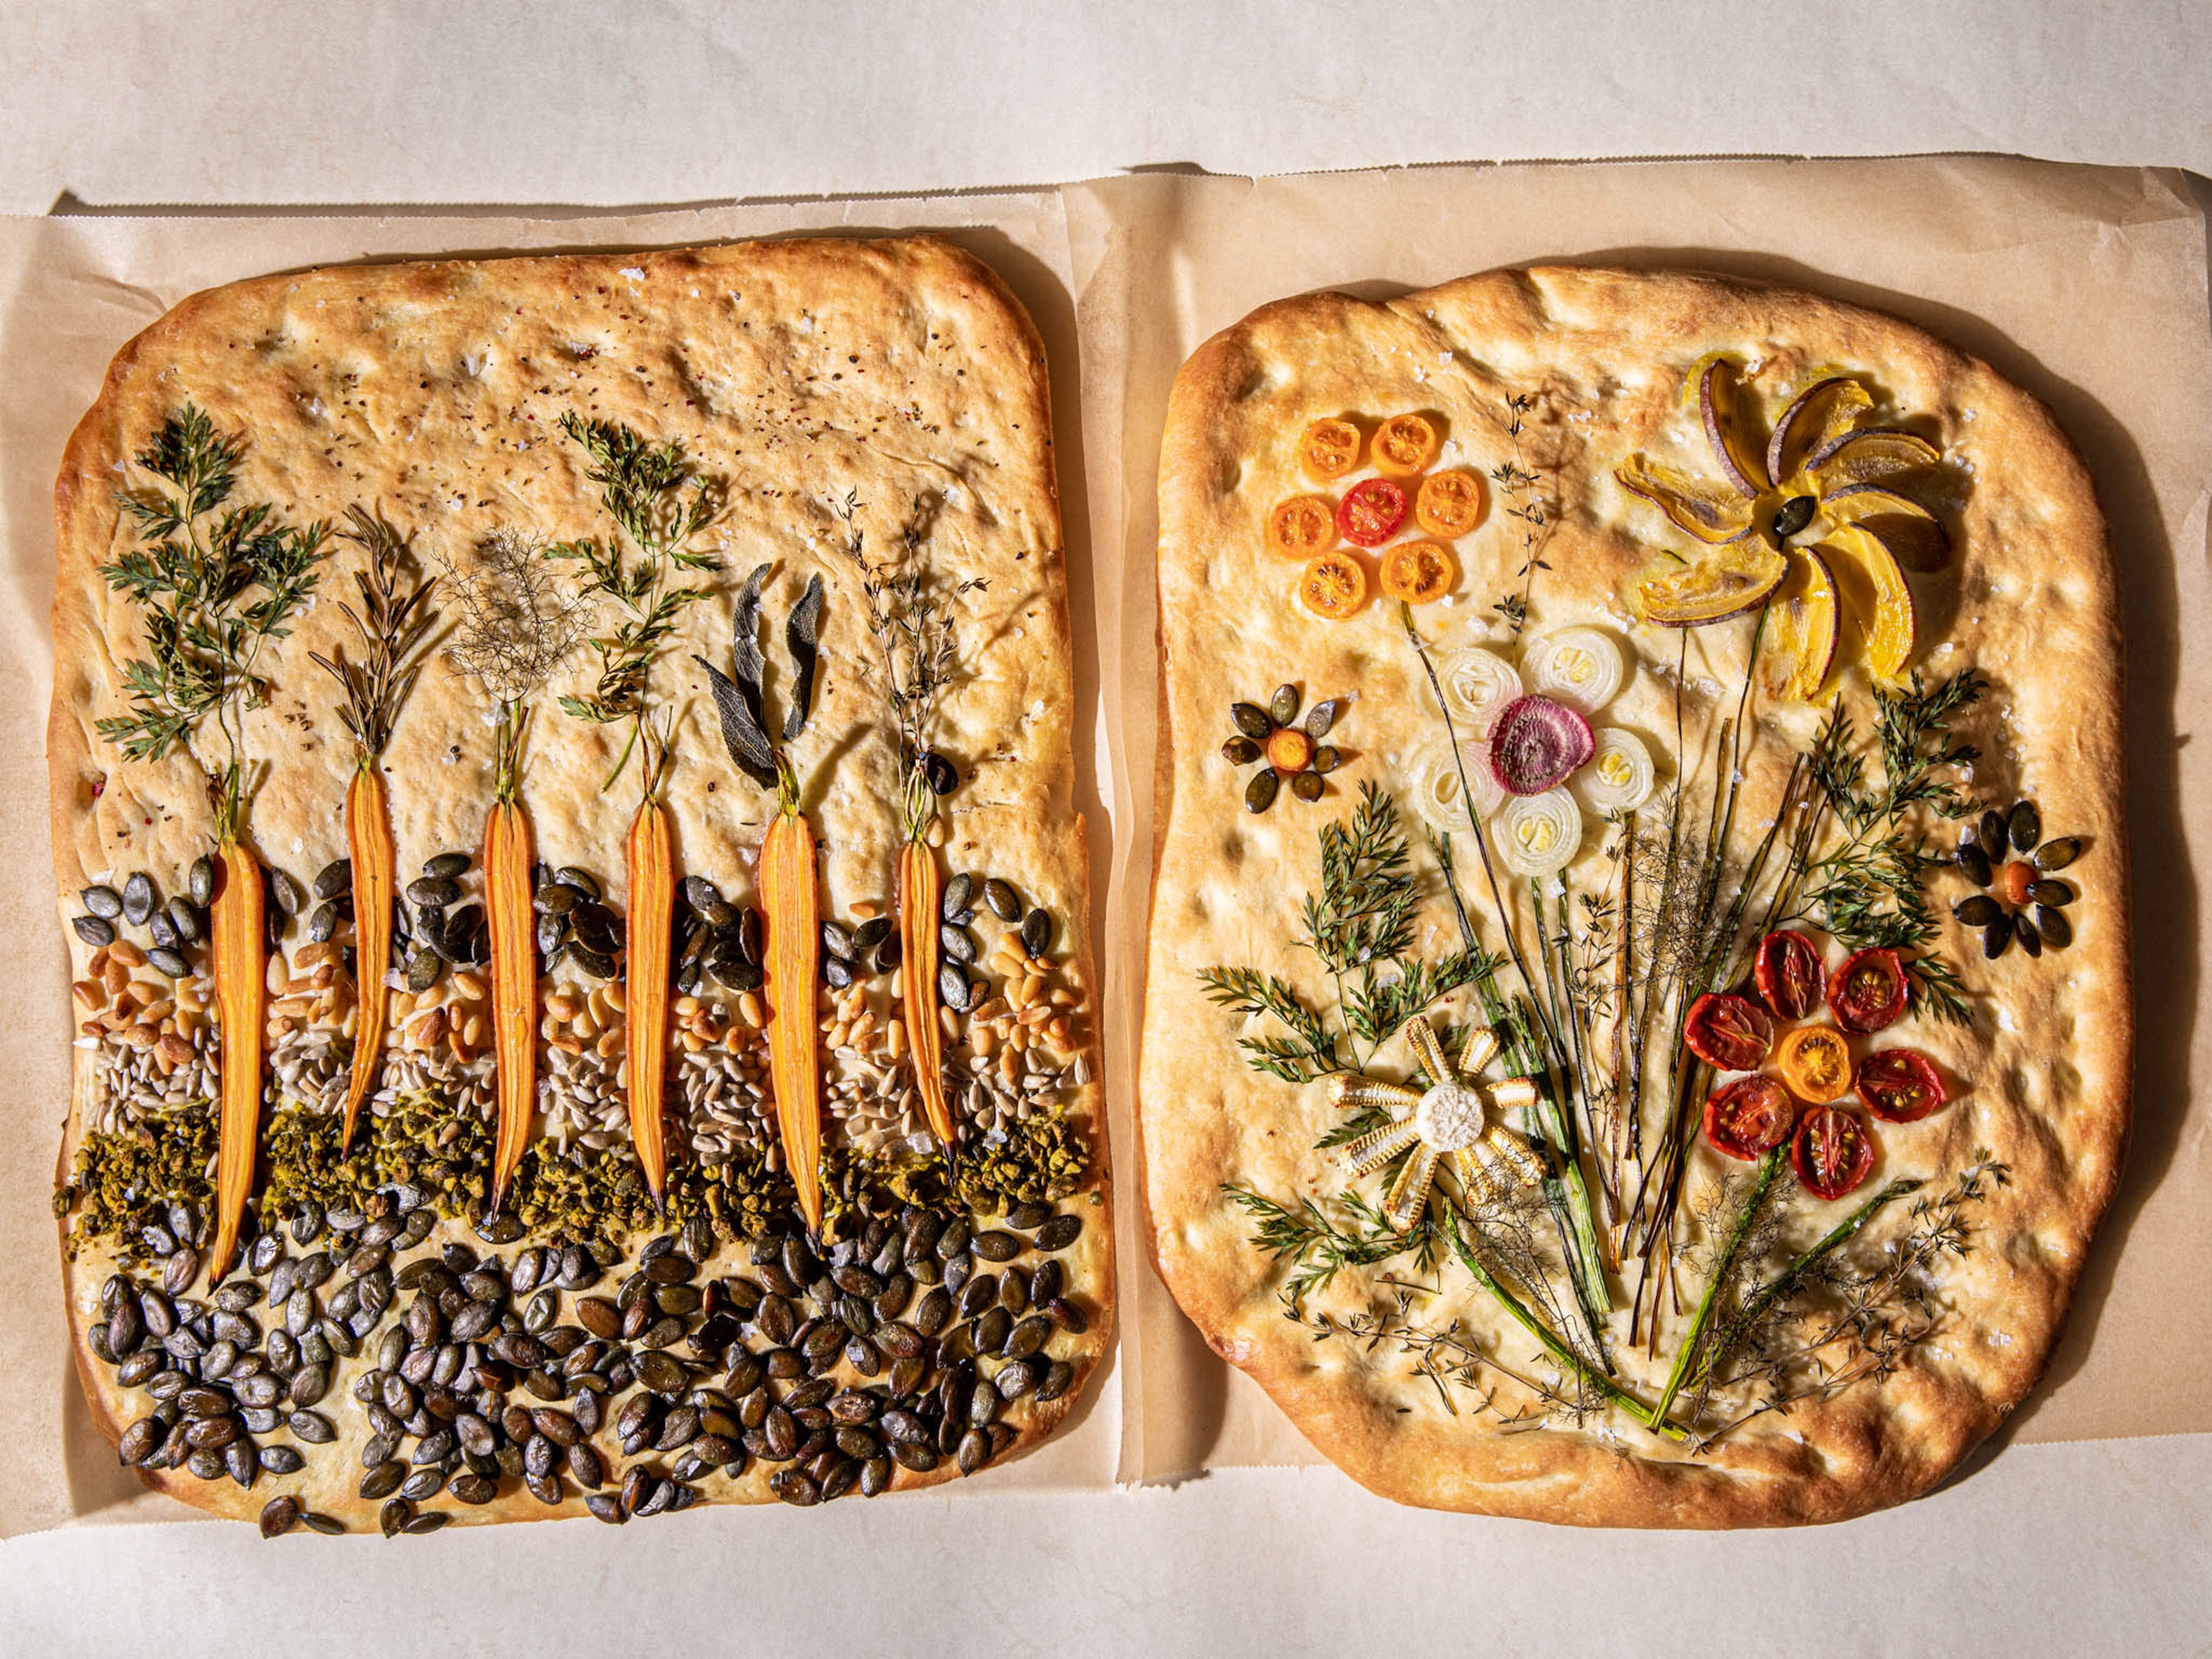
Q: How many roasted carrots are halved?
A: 6